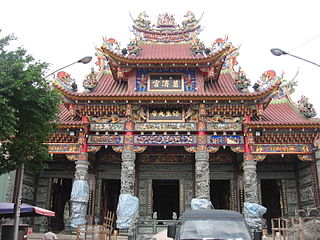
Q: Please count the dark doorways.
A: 5